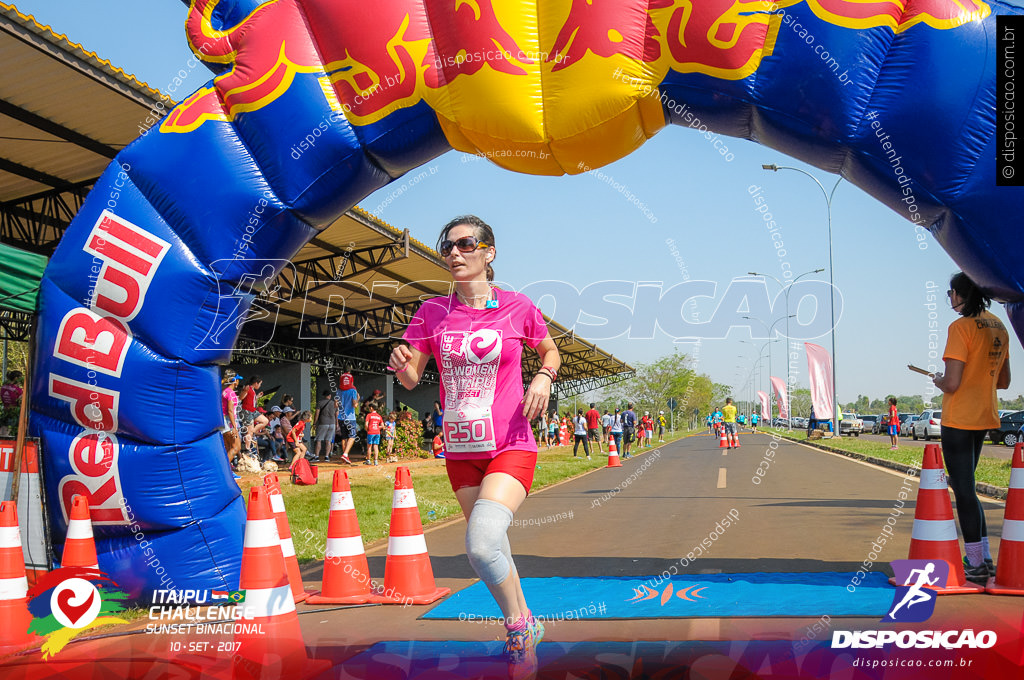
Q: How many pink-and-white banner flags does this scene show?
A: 3